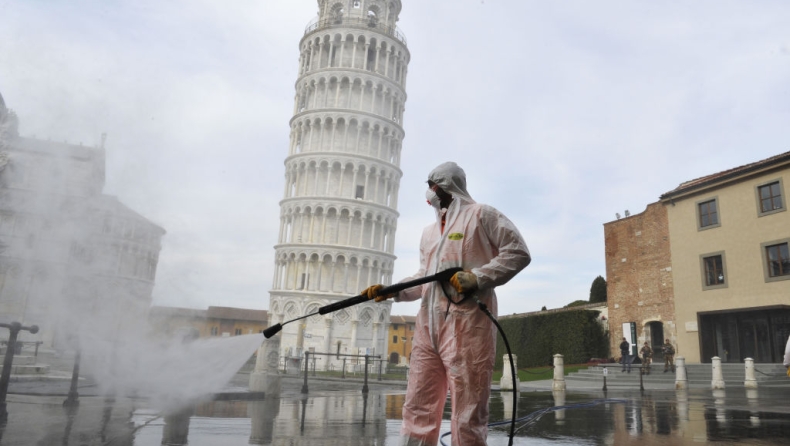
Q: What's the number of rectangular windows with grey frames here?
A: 4